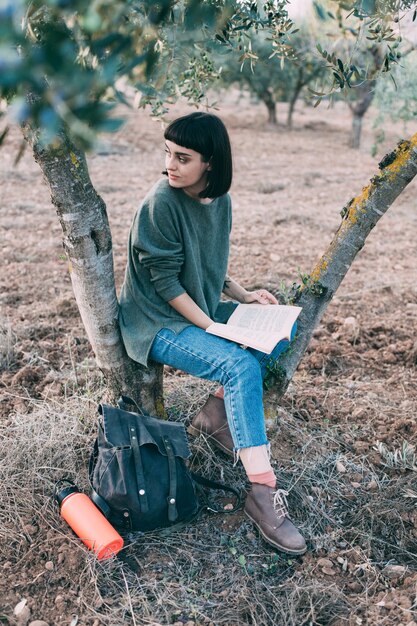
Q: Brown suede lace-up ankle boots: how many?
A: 2